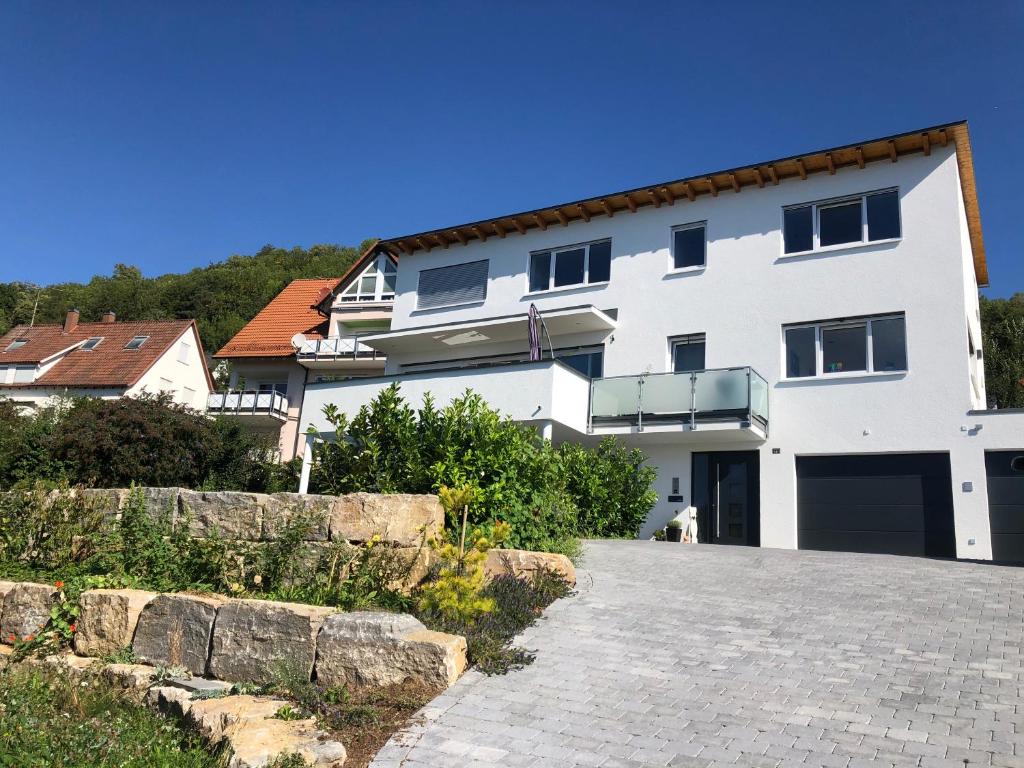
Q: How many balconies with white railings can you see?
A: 2